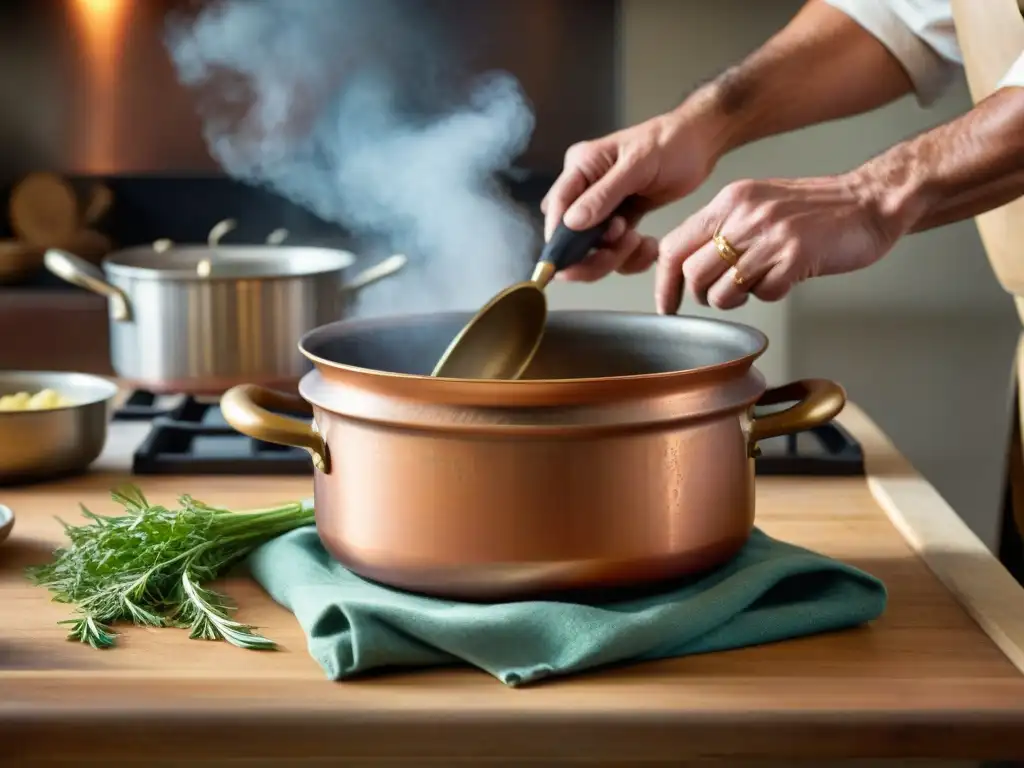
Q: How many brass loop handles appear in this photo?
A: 2